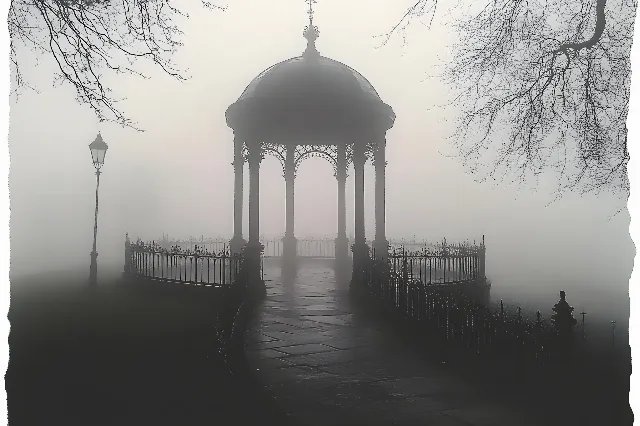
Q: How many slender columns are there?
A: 6